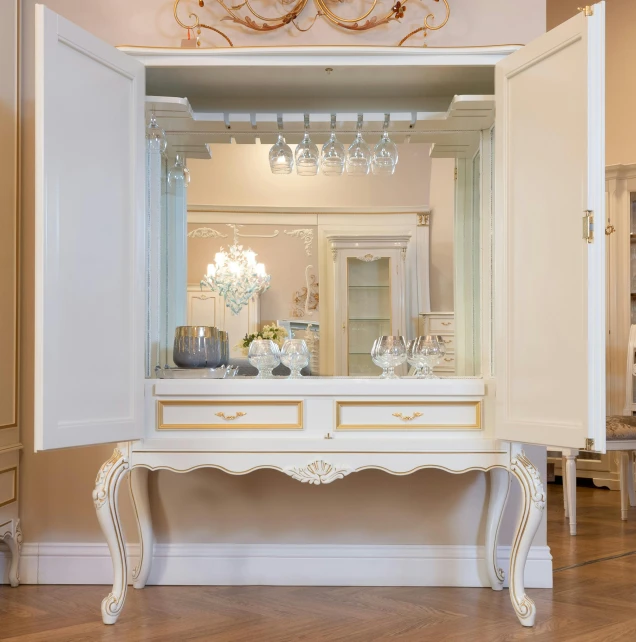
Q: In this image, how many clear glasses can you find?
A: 11